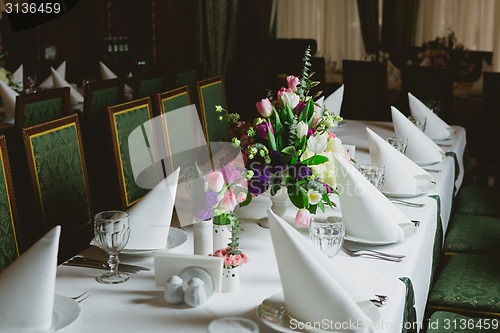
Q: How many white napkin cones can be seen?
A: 14